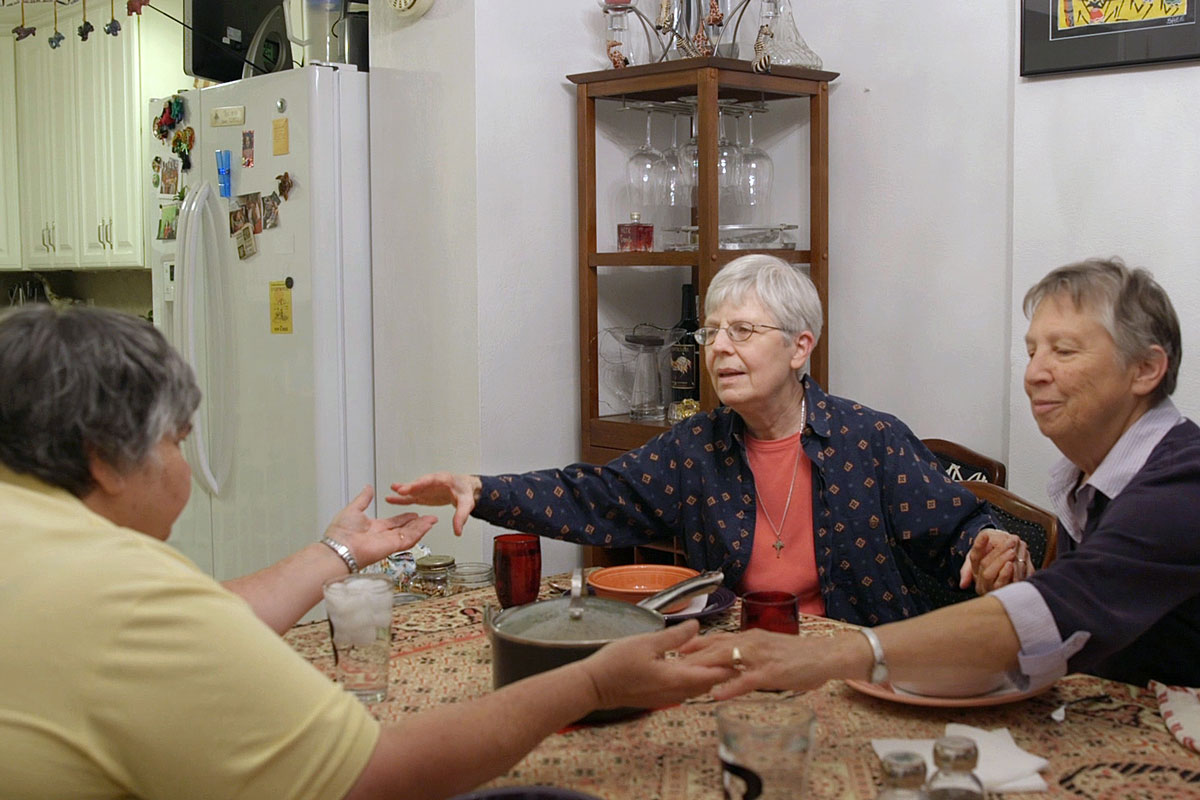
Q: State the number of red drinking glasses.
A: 2